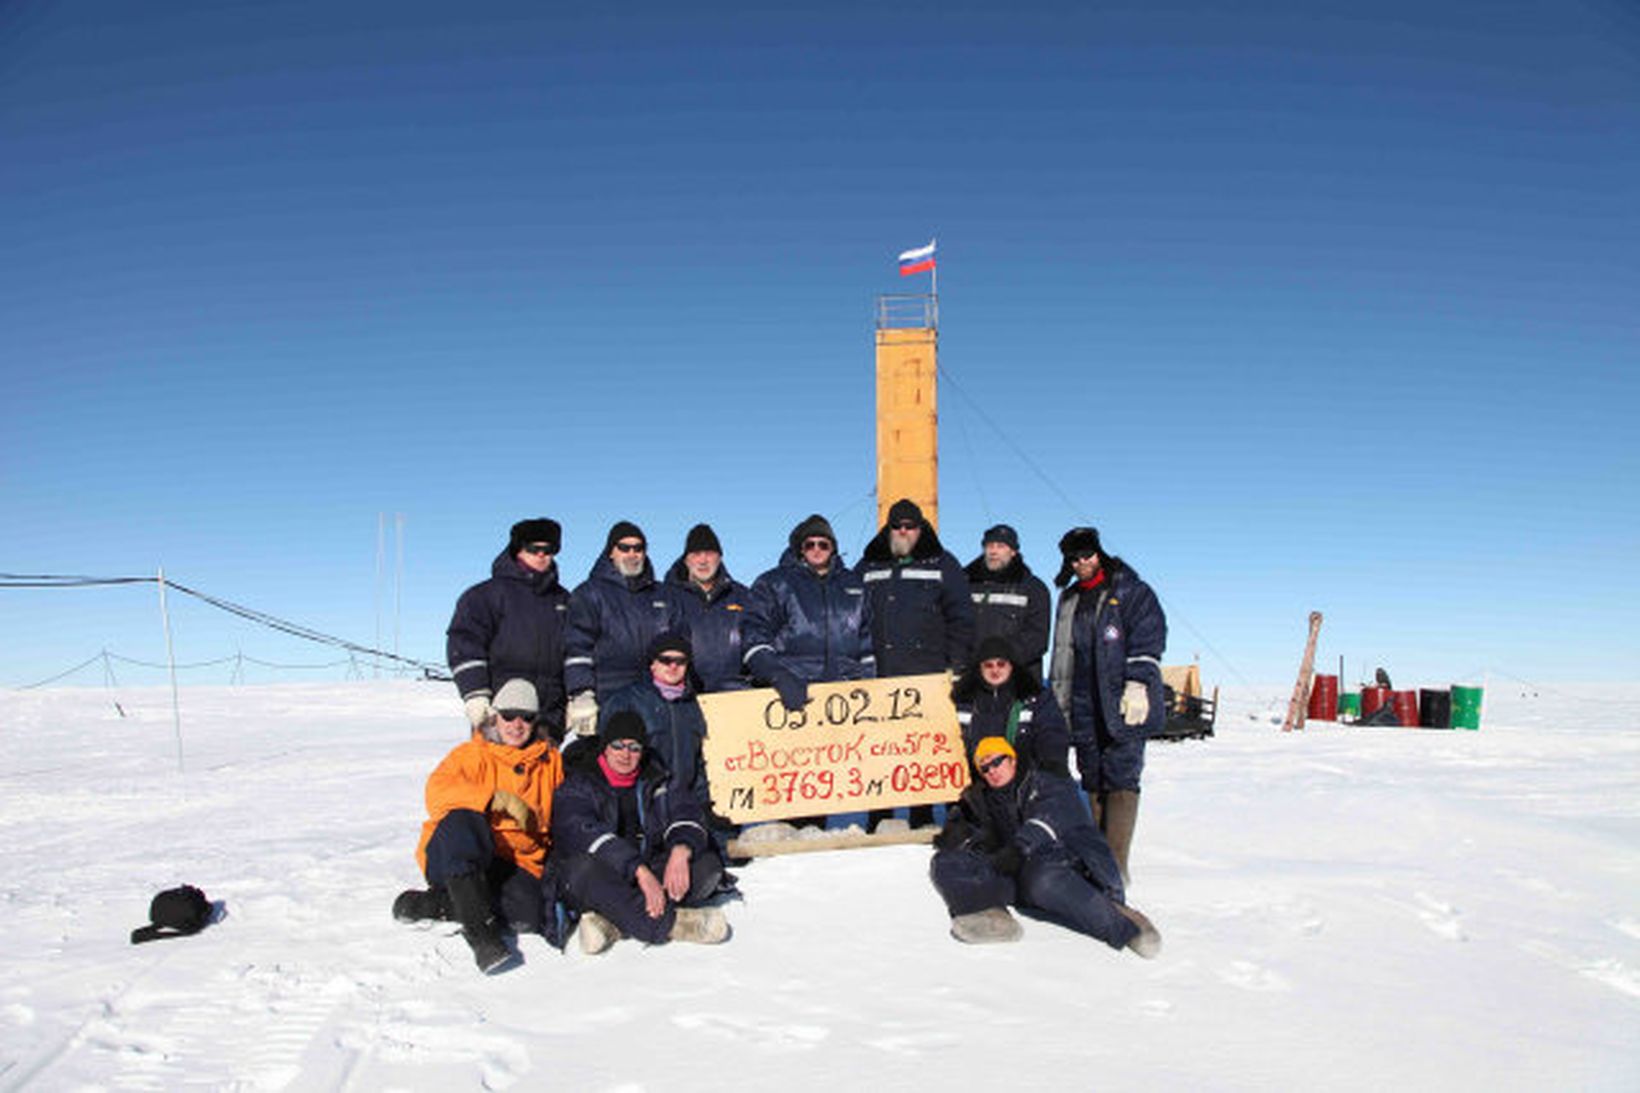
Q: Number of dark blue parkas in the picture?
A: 11